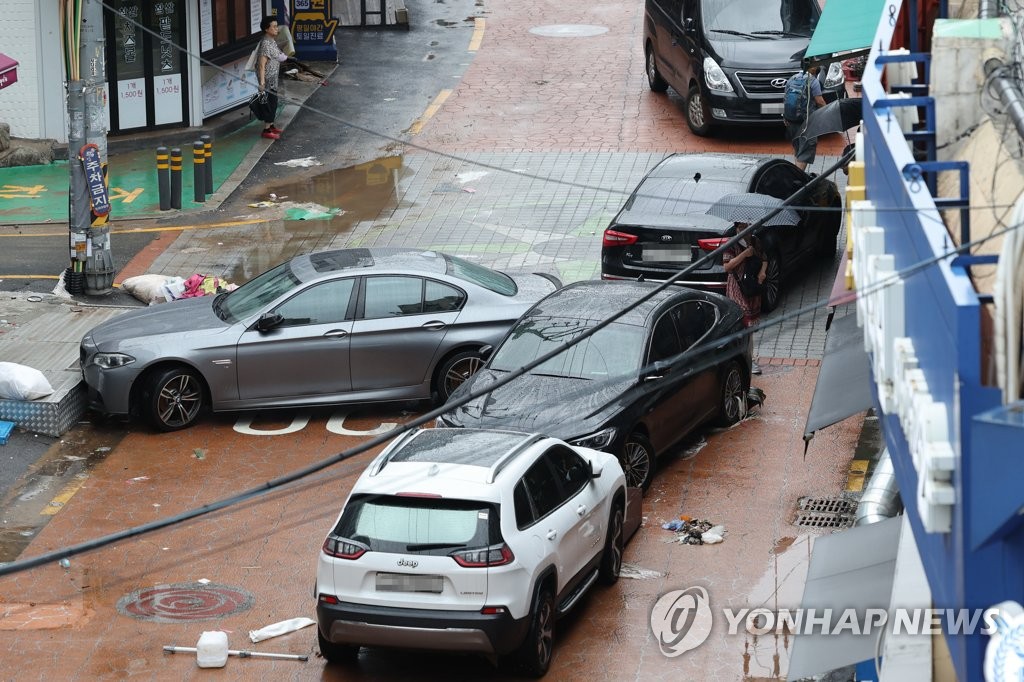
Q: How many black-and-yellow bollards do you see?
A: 4